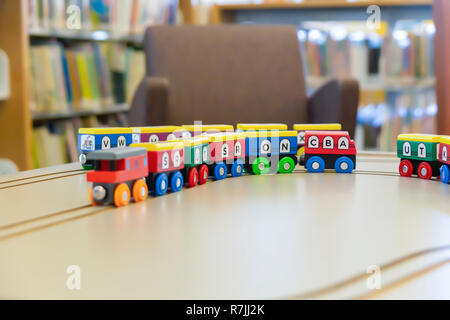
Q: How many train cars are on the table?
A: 13